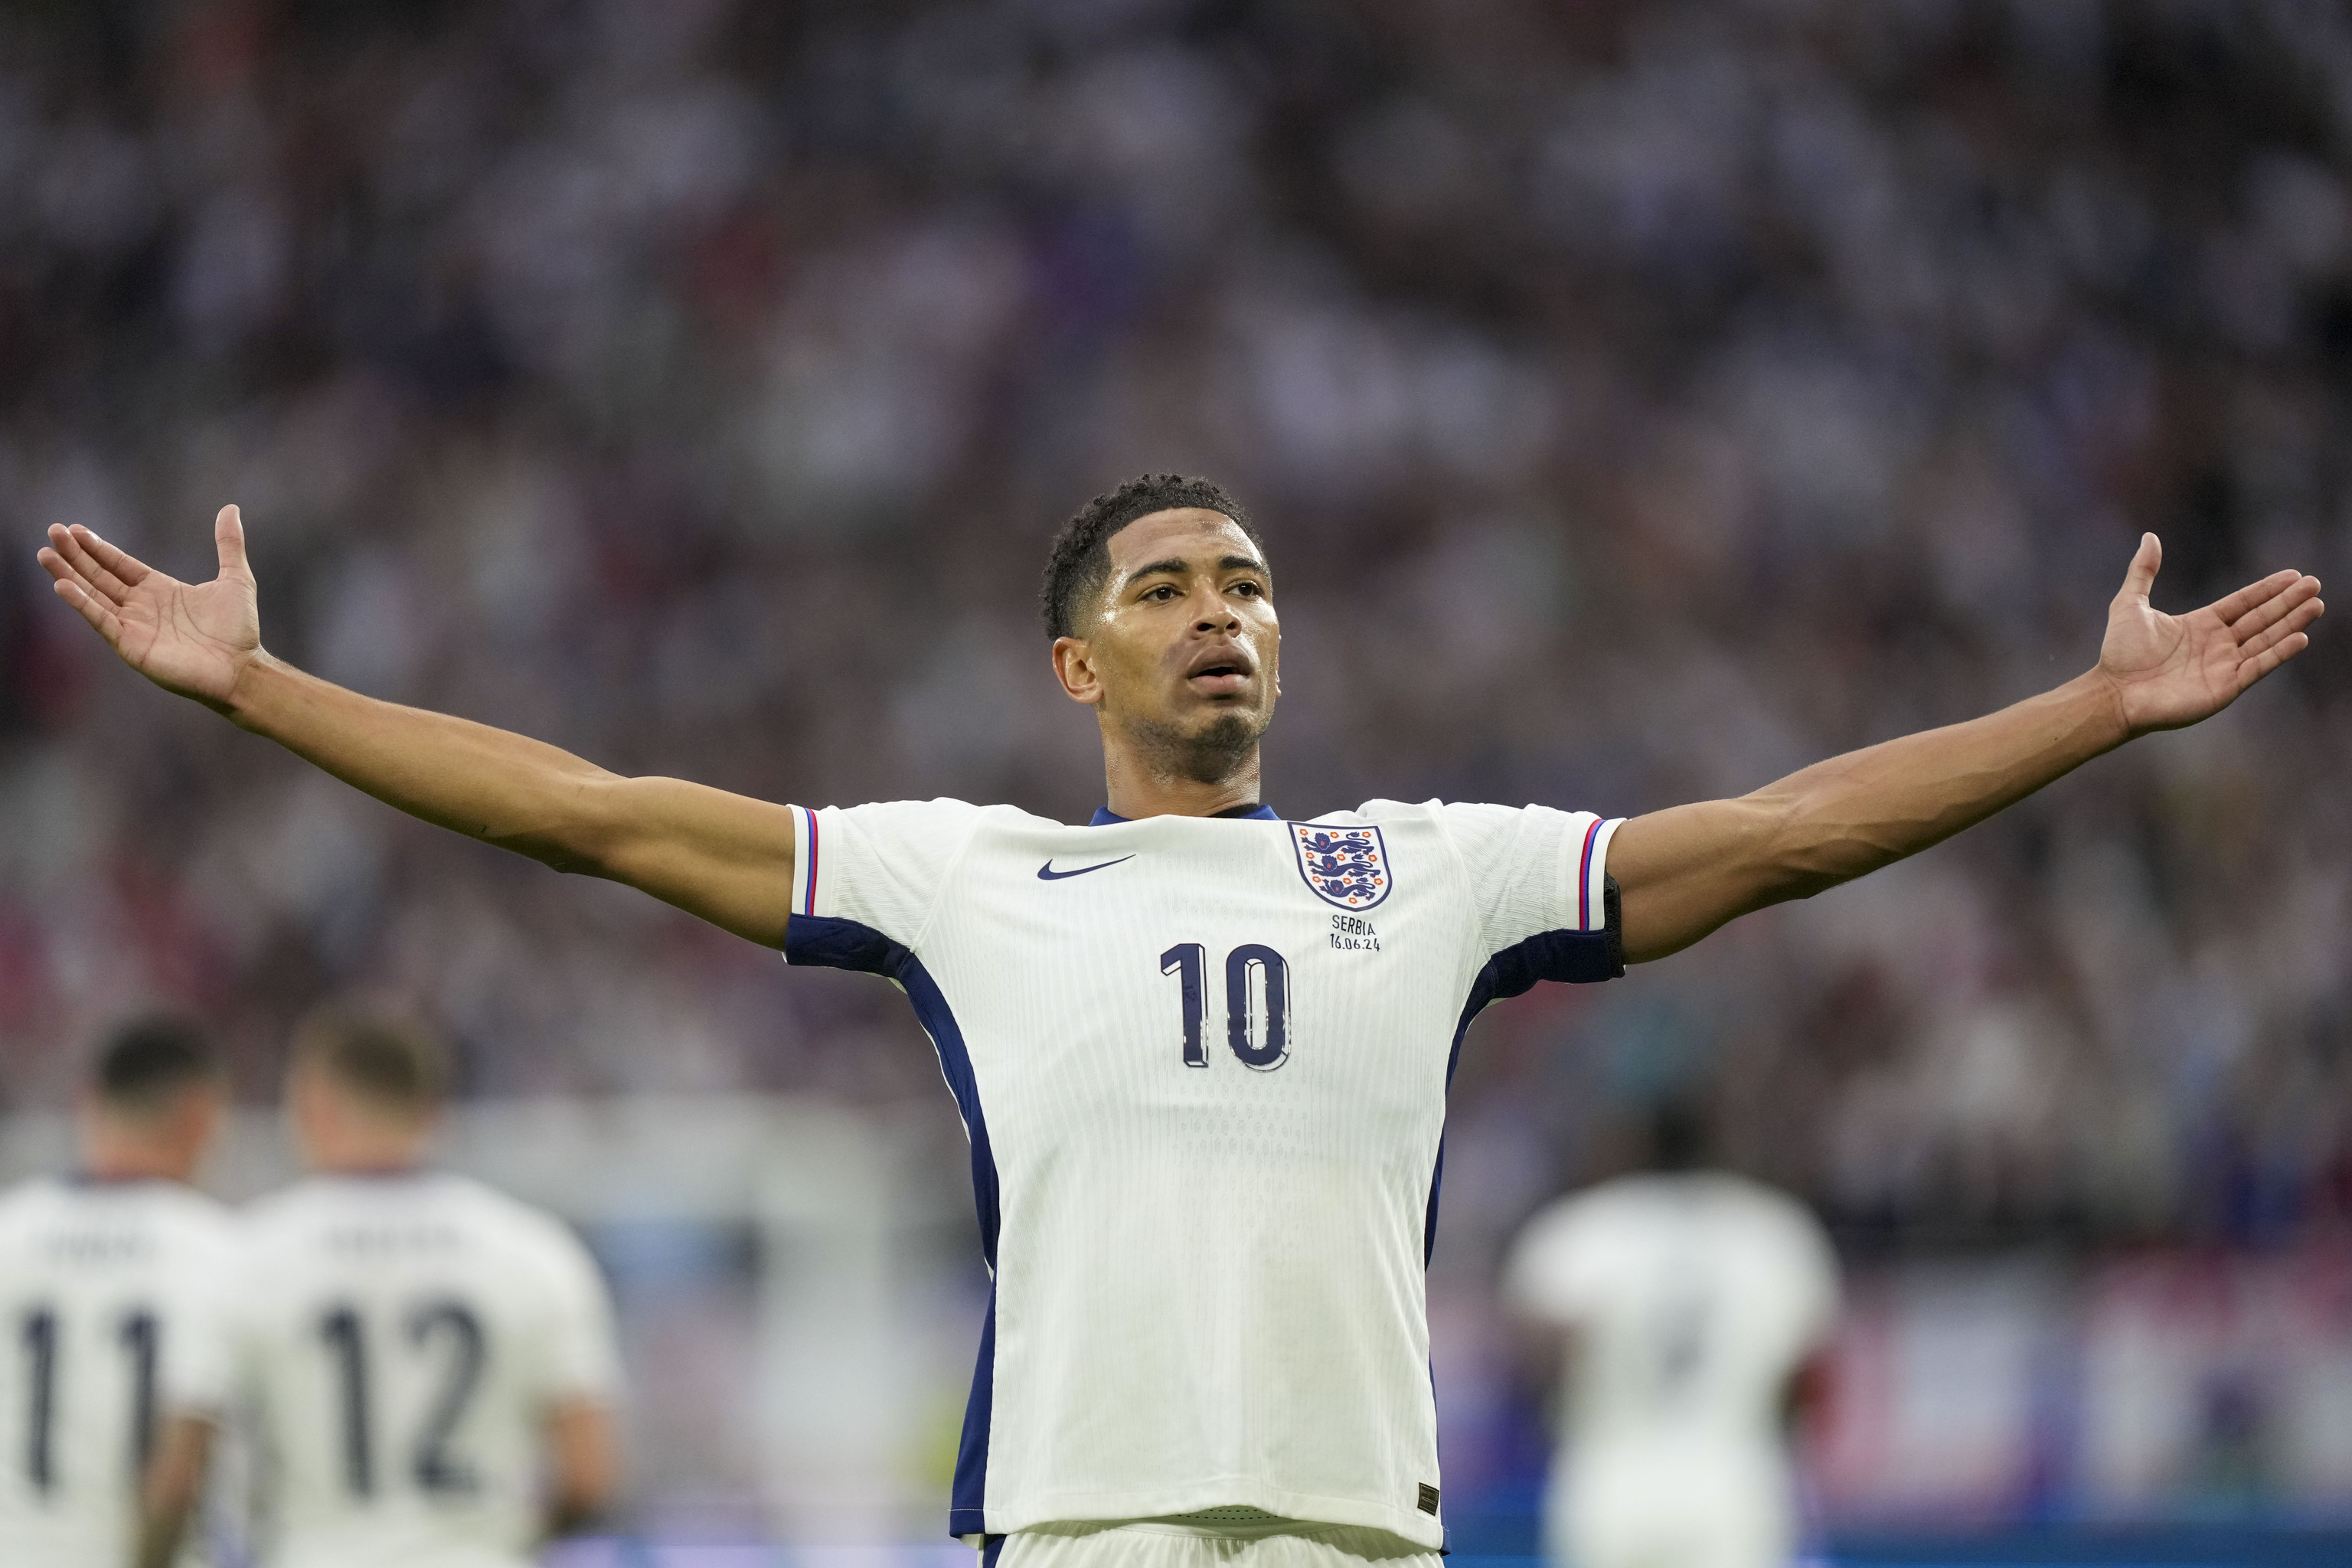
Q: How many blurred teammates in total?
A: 3